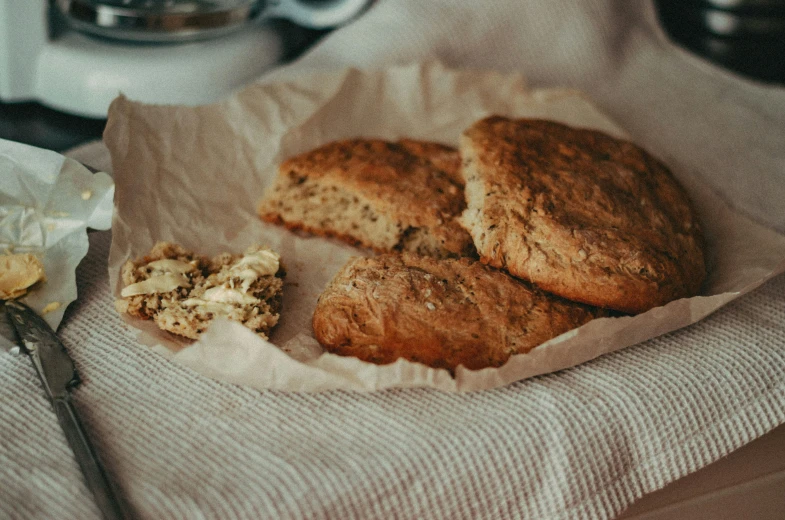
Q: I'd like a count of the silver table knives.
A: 1